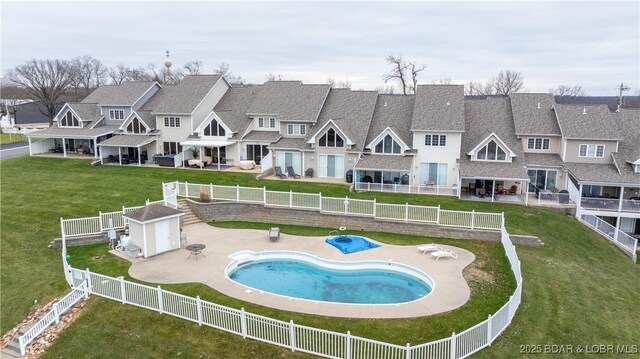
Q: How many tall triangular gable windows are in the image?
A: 6